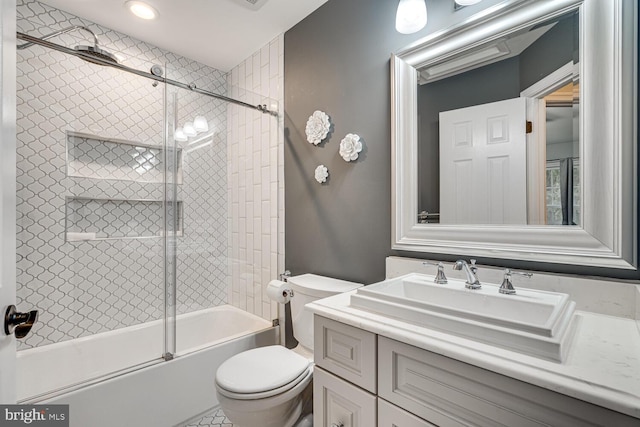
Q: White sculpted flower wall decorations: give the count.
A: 3